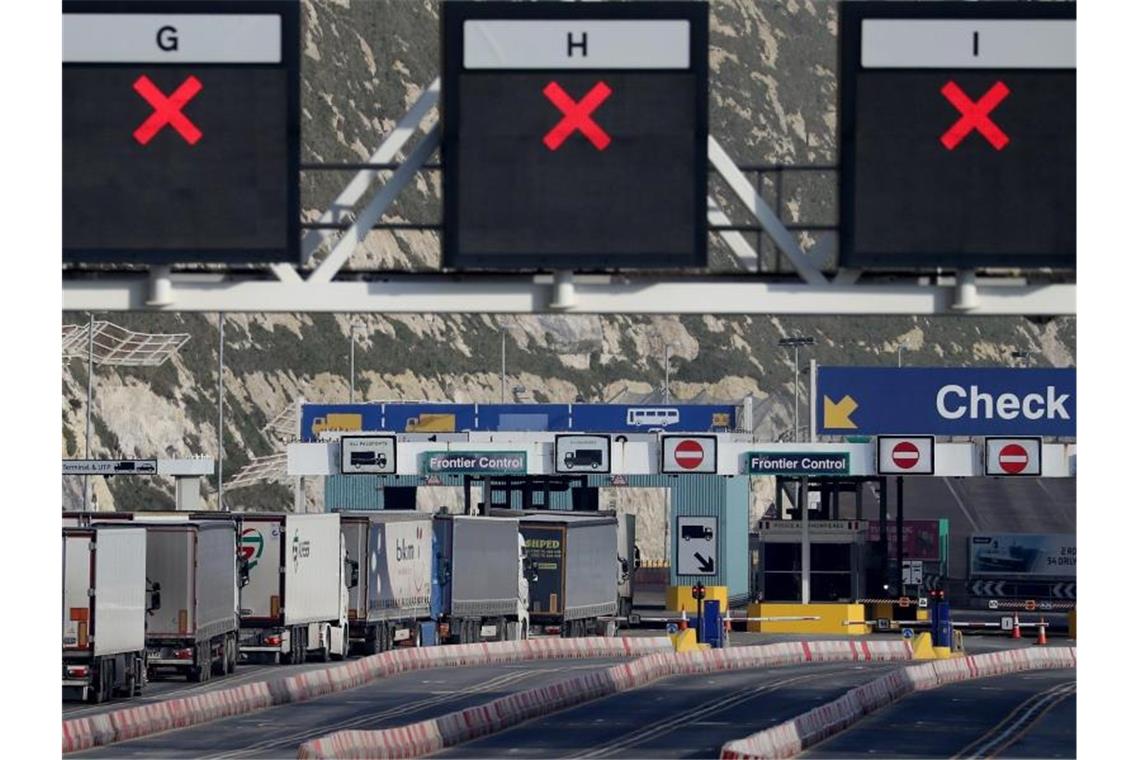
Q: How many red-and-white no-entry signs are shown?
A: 3